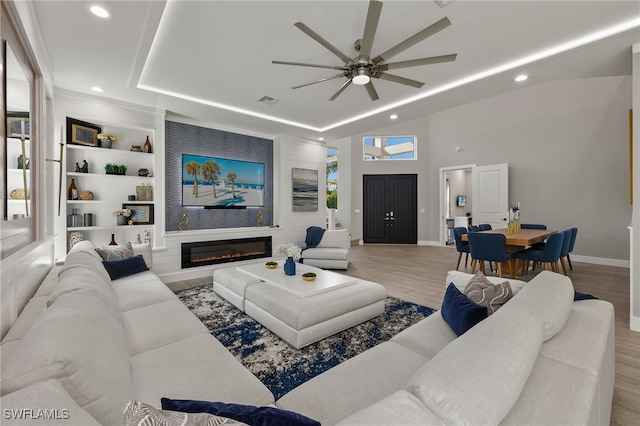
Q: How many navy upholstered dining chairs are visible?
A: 8